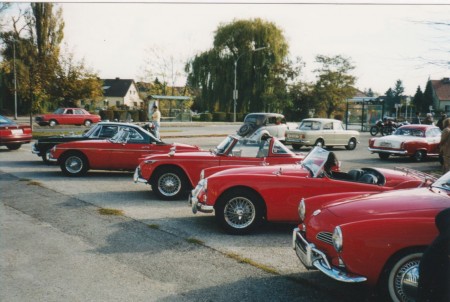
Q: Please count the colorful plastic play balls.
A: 0